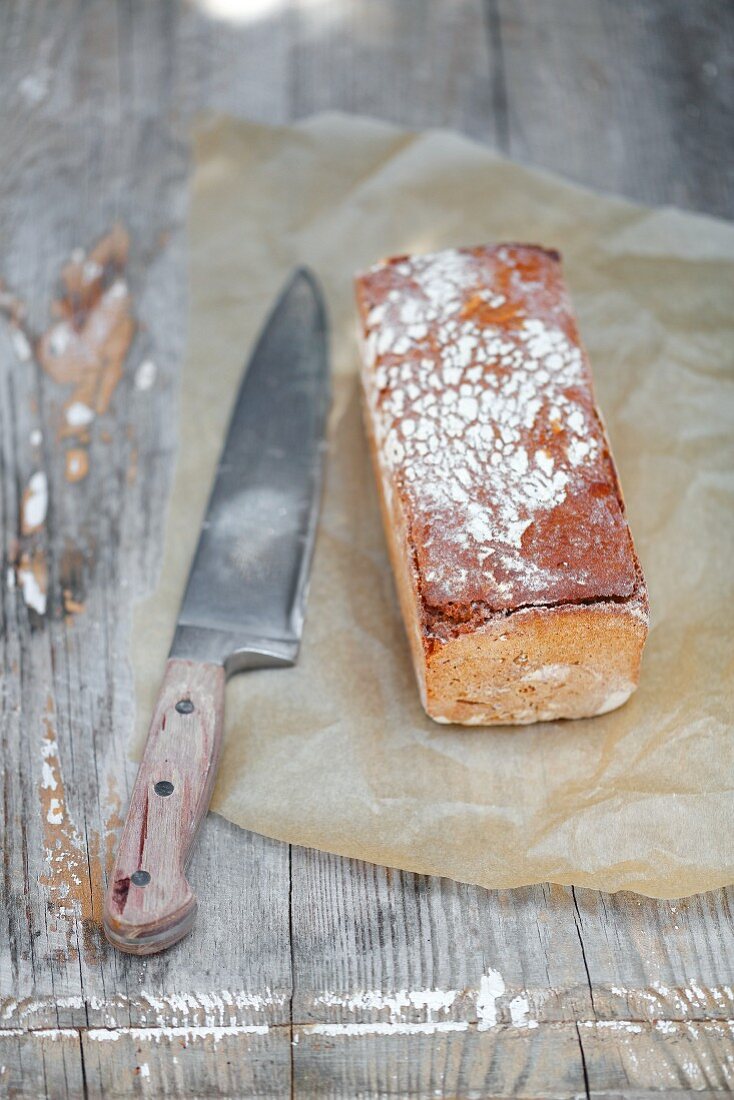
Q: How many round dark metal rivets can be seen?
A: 3